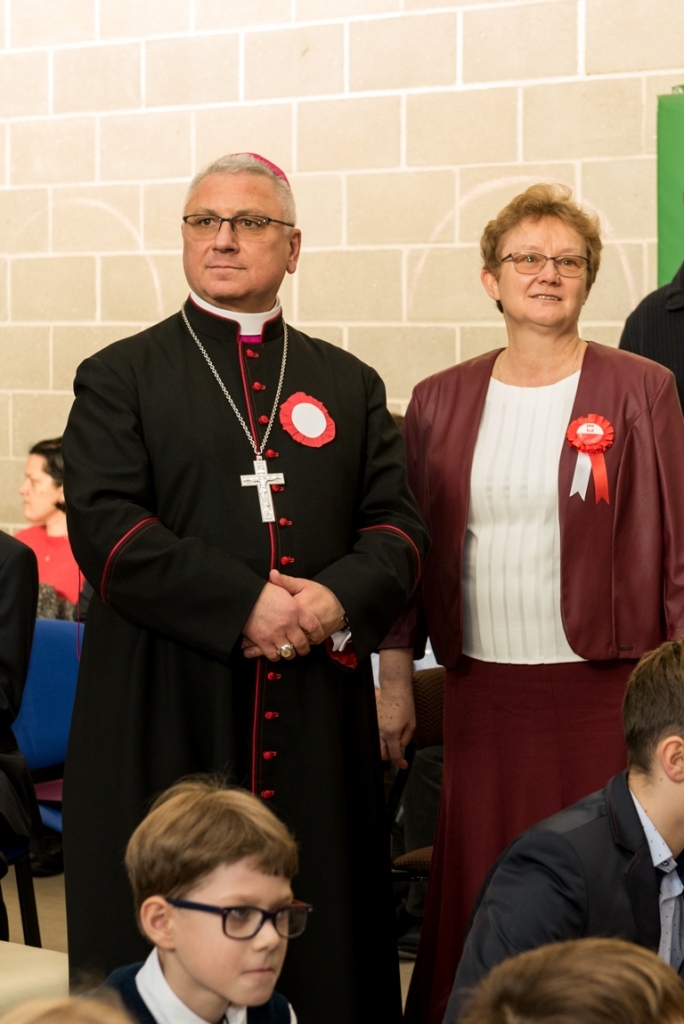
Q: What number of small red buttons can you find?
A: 11